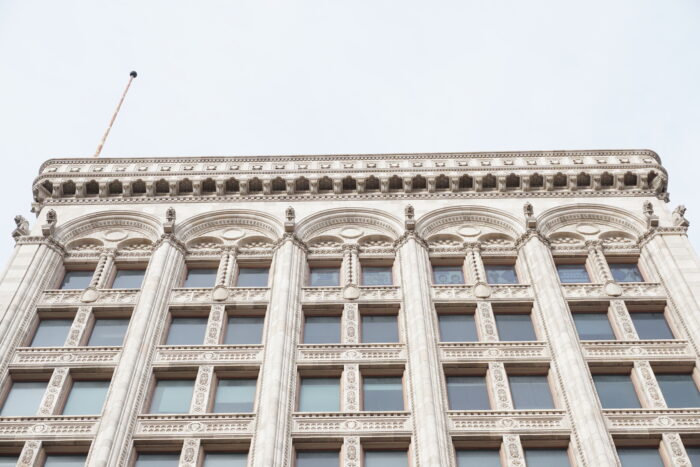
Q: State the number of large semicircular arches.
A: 5